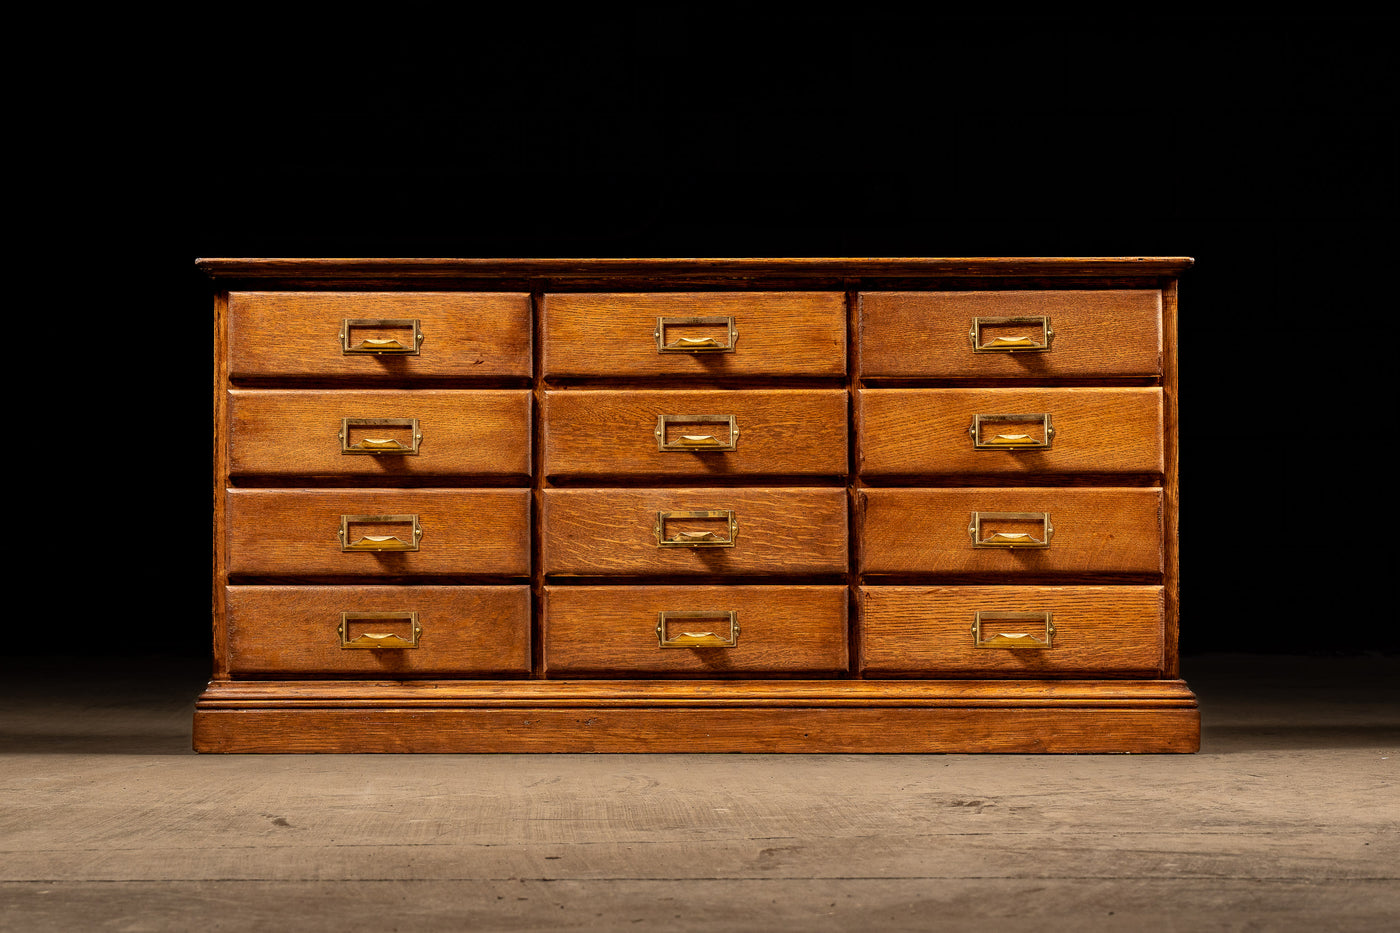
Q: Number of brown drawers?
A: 12